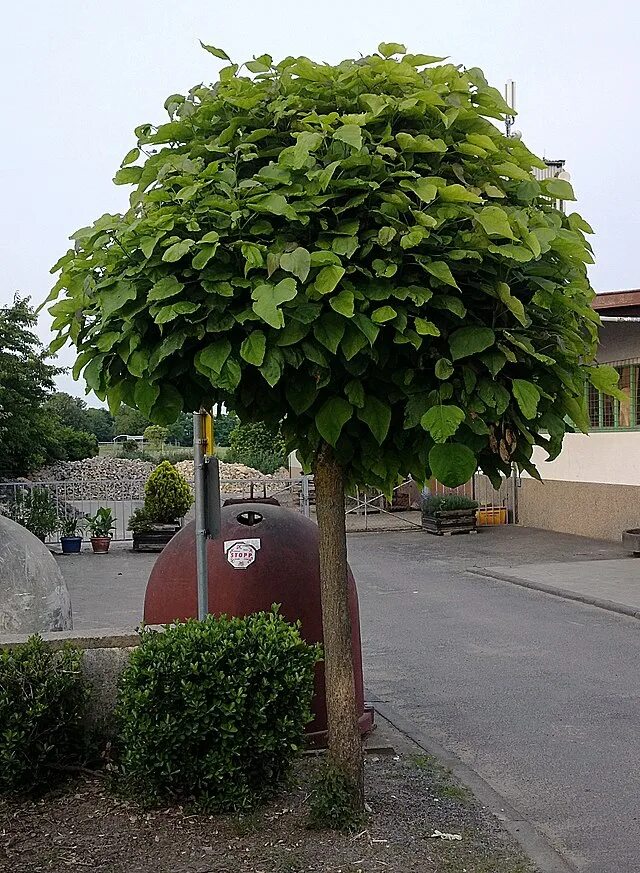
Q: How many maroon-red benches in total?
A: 0